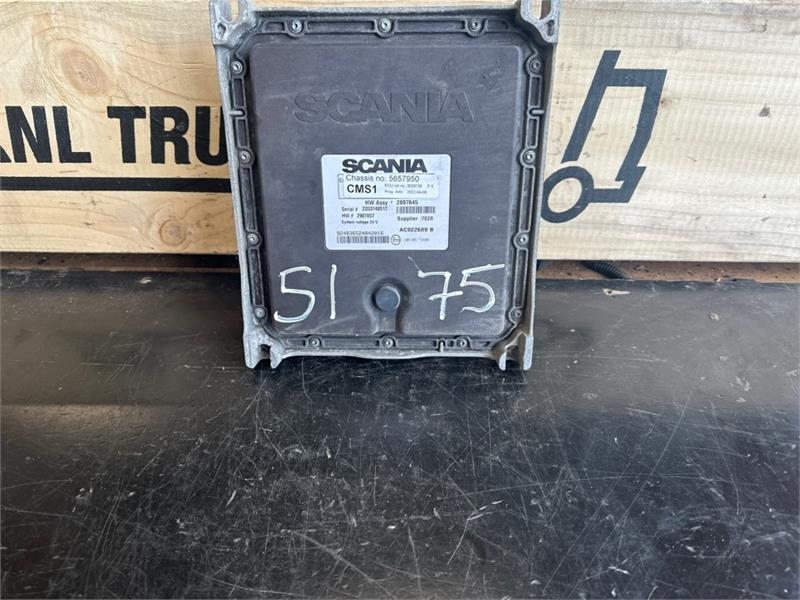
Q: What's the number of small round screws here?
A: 14